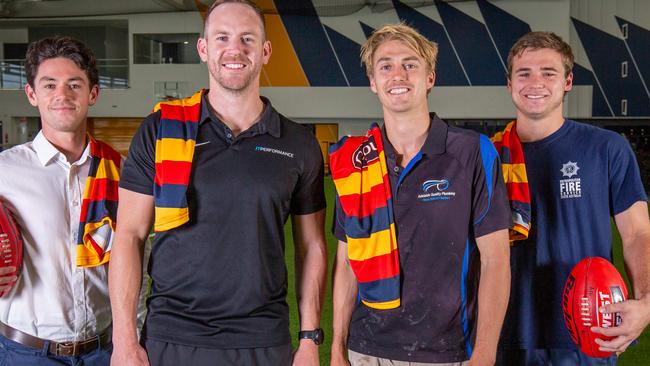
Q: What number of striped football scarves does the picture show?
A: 4